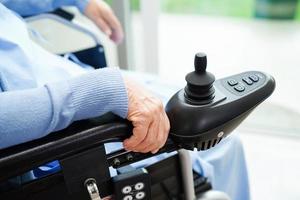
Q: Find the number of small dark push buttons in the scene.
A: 4